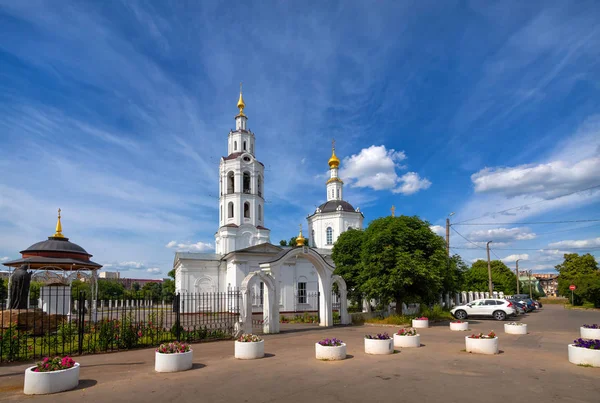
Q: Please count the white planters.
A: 12